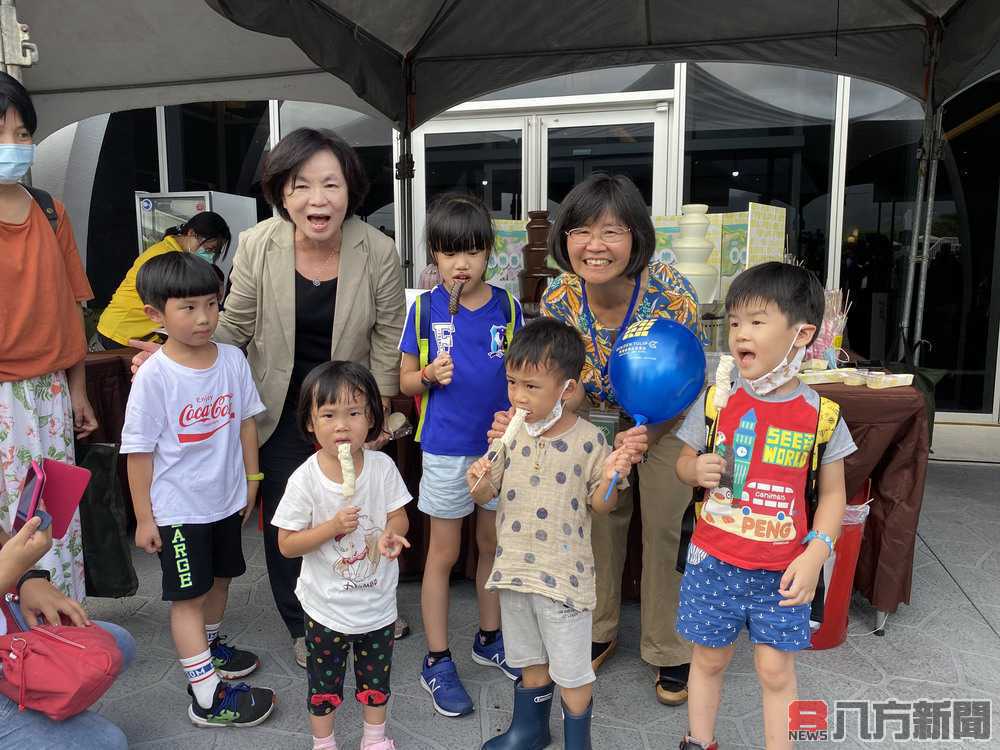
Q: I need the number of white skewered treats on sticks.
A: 3